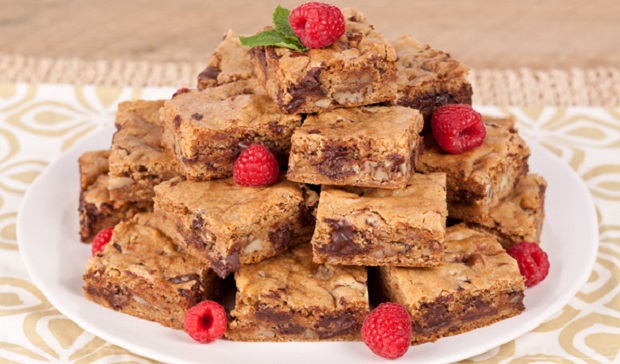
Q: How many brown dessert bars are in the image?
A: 14